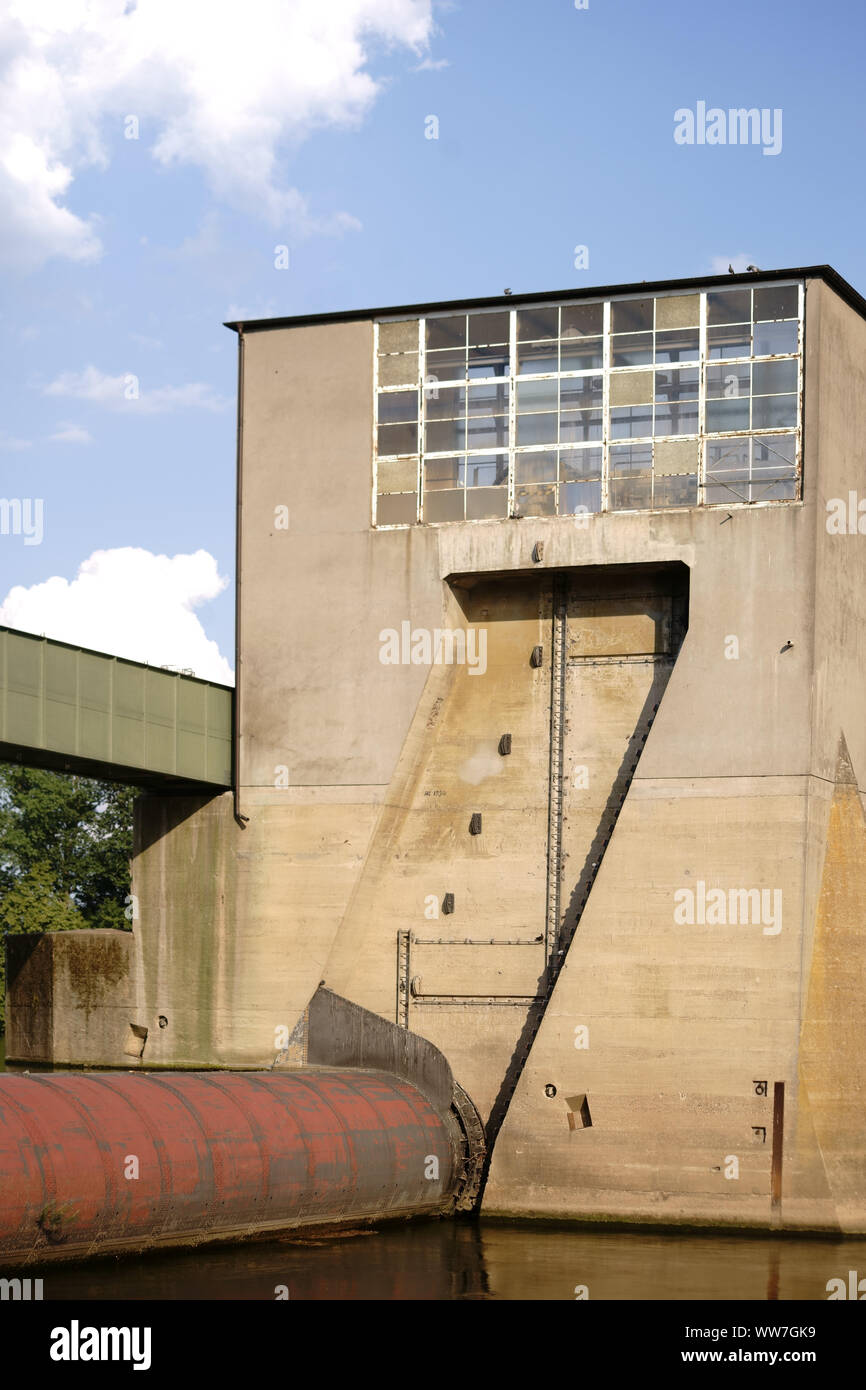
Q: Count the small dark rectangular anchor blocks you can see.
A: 5